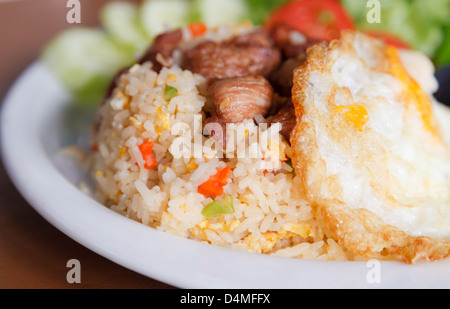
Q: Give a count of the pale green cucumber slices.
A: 4